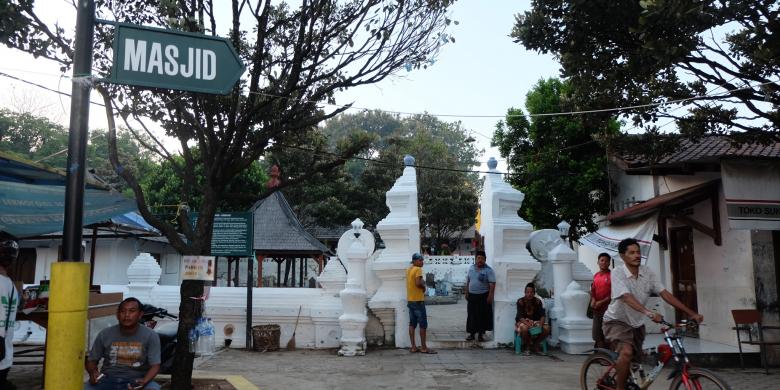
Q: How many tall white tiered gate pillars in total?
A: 2